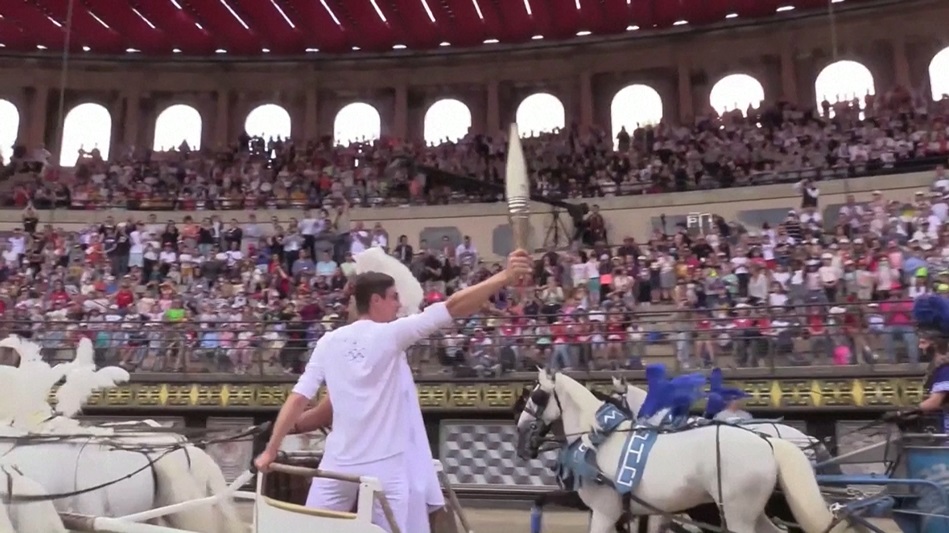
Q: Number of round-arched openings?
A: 11